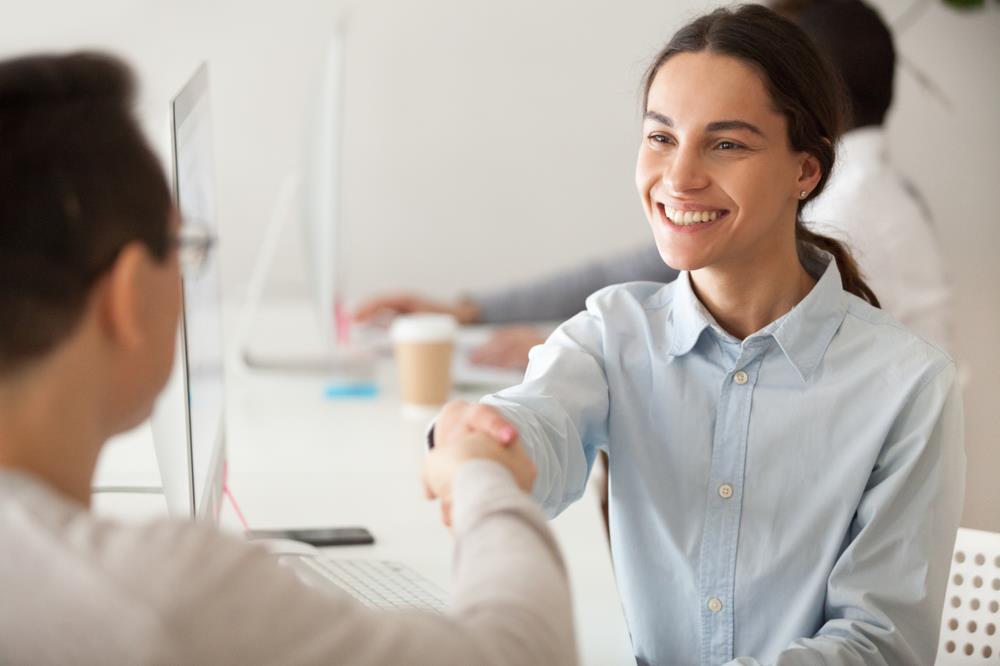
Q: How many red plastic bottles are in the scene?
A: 0